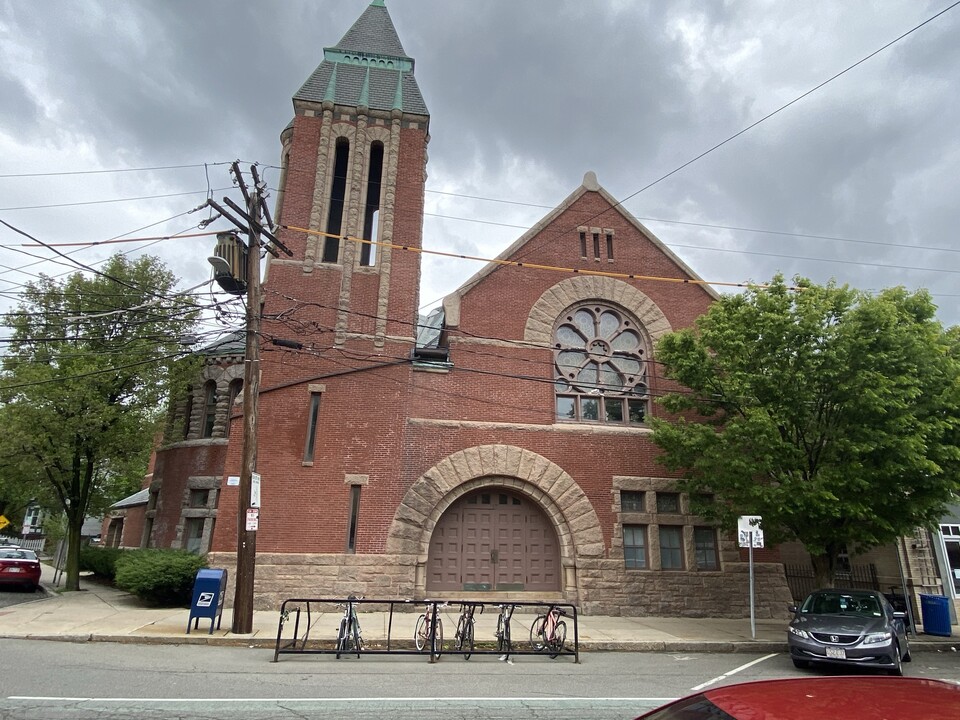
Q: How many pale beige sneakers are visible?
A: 0